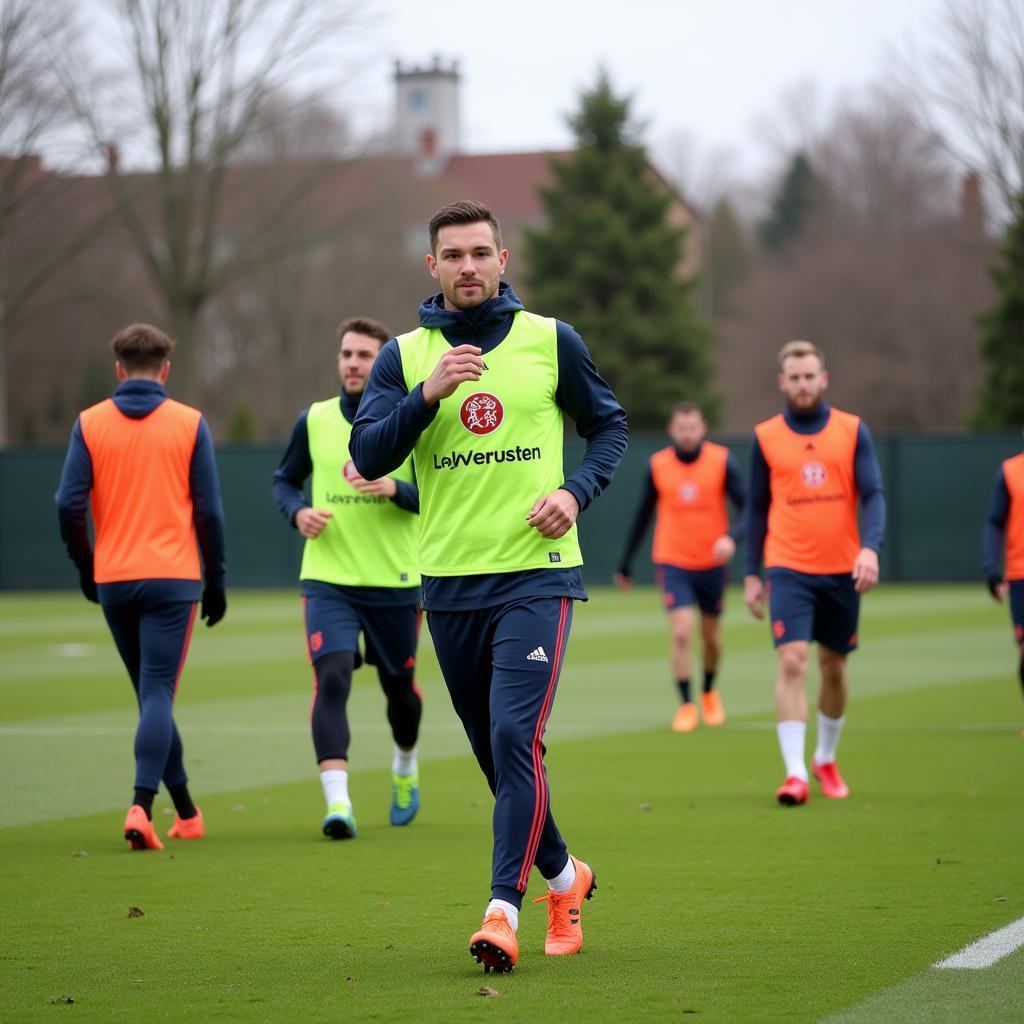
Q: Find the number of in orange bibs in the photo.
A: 4